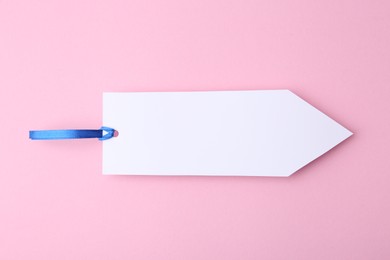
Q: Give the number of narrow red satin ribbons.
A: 0